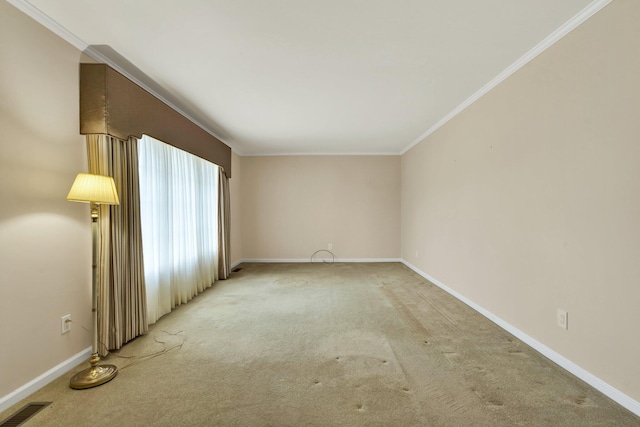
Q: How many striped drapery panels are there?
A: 2